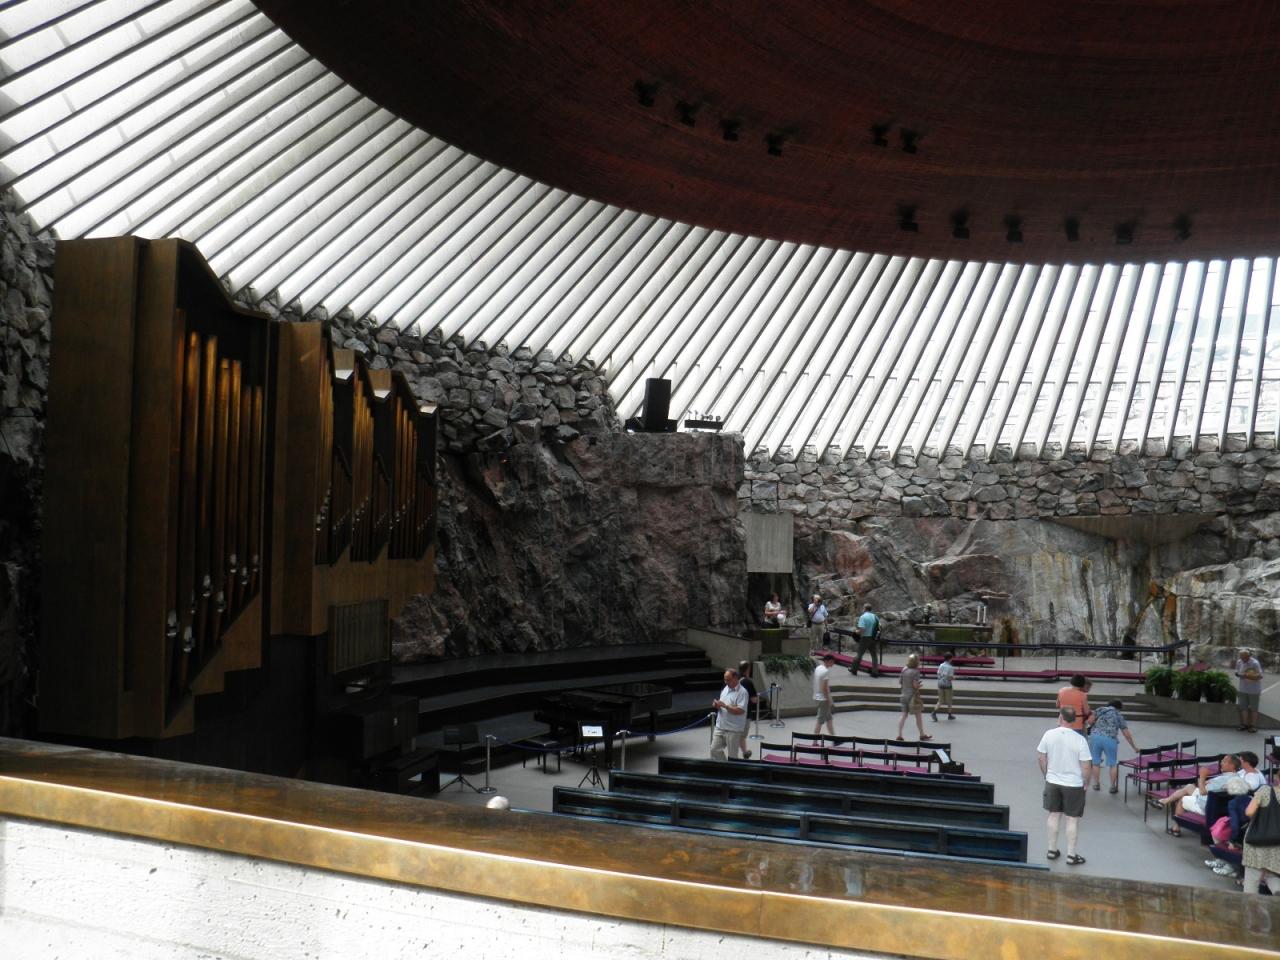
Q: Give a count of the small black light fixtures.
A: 12